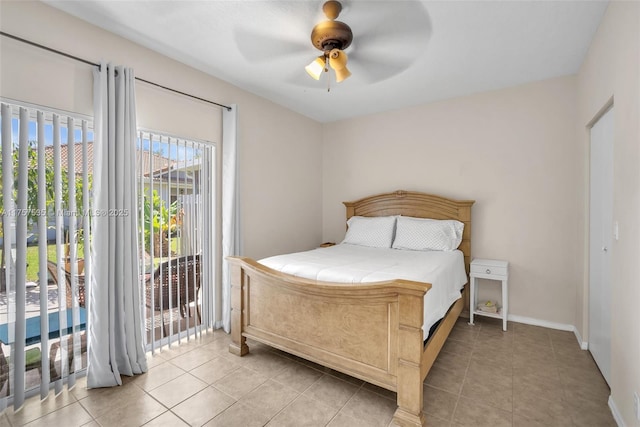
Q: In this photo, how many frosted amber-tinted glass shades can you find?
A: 3